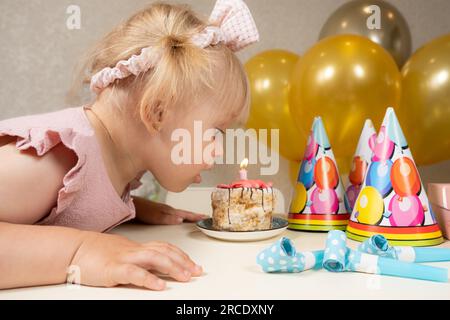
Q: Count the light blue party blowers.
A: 3